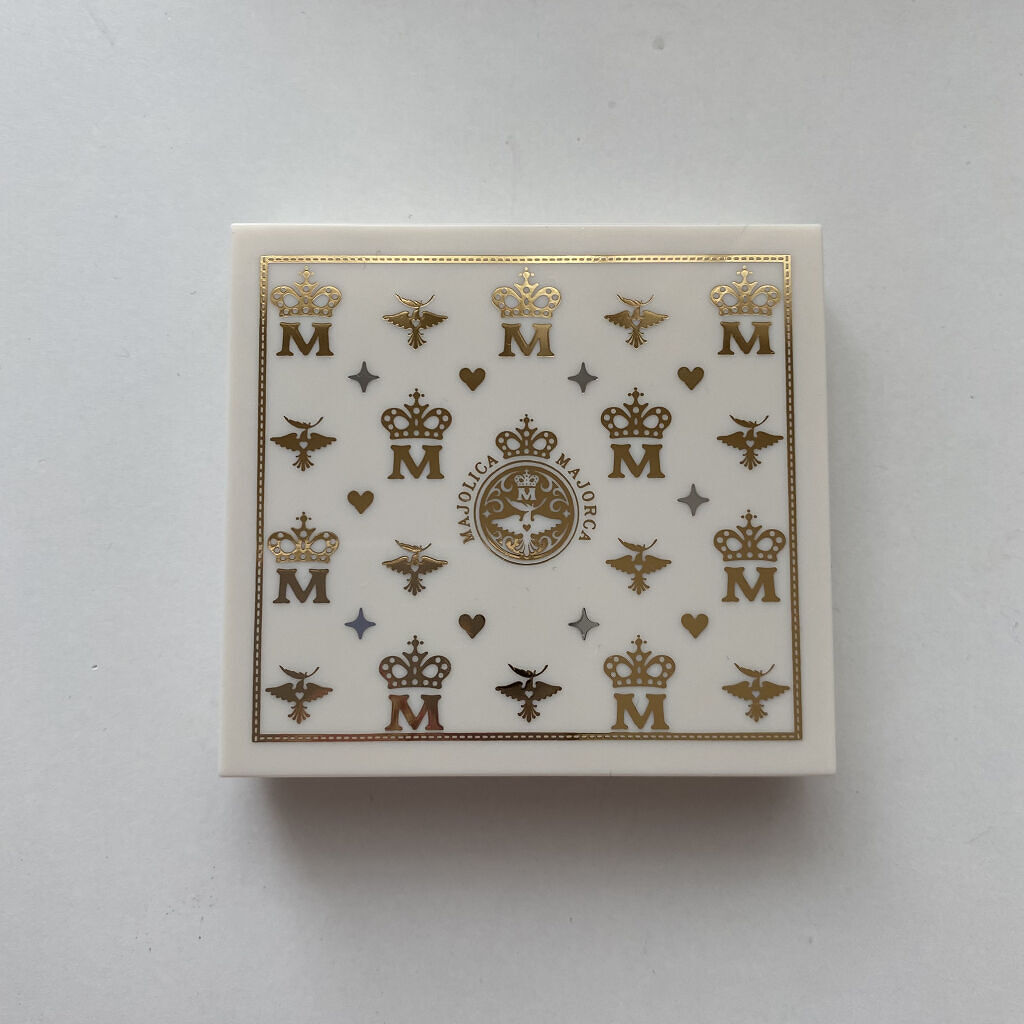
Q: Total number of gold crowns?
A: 10